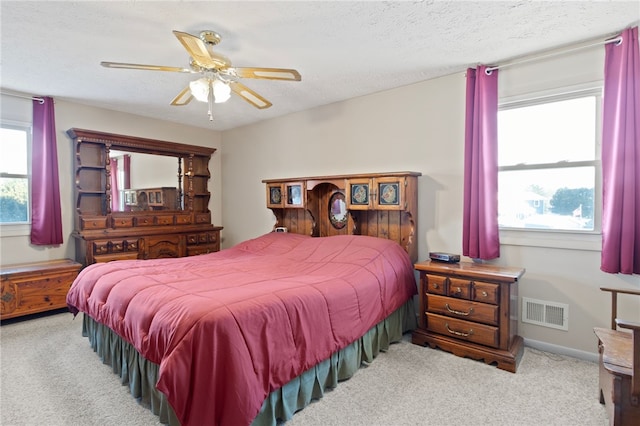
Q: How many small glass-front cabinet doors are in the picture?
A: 4